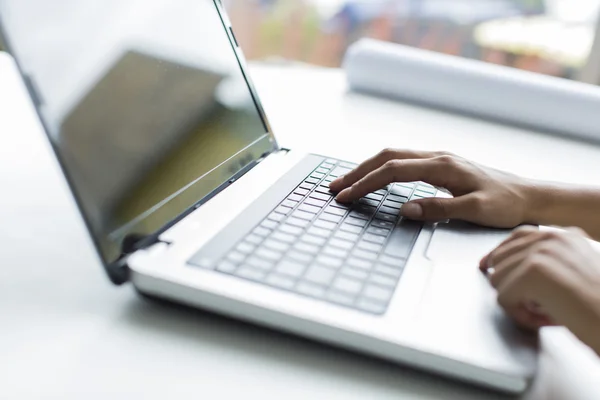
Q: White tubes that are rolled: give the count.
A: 1